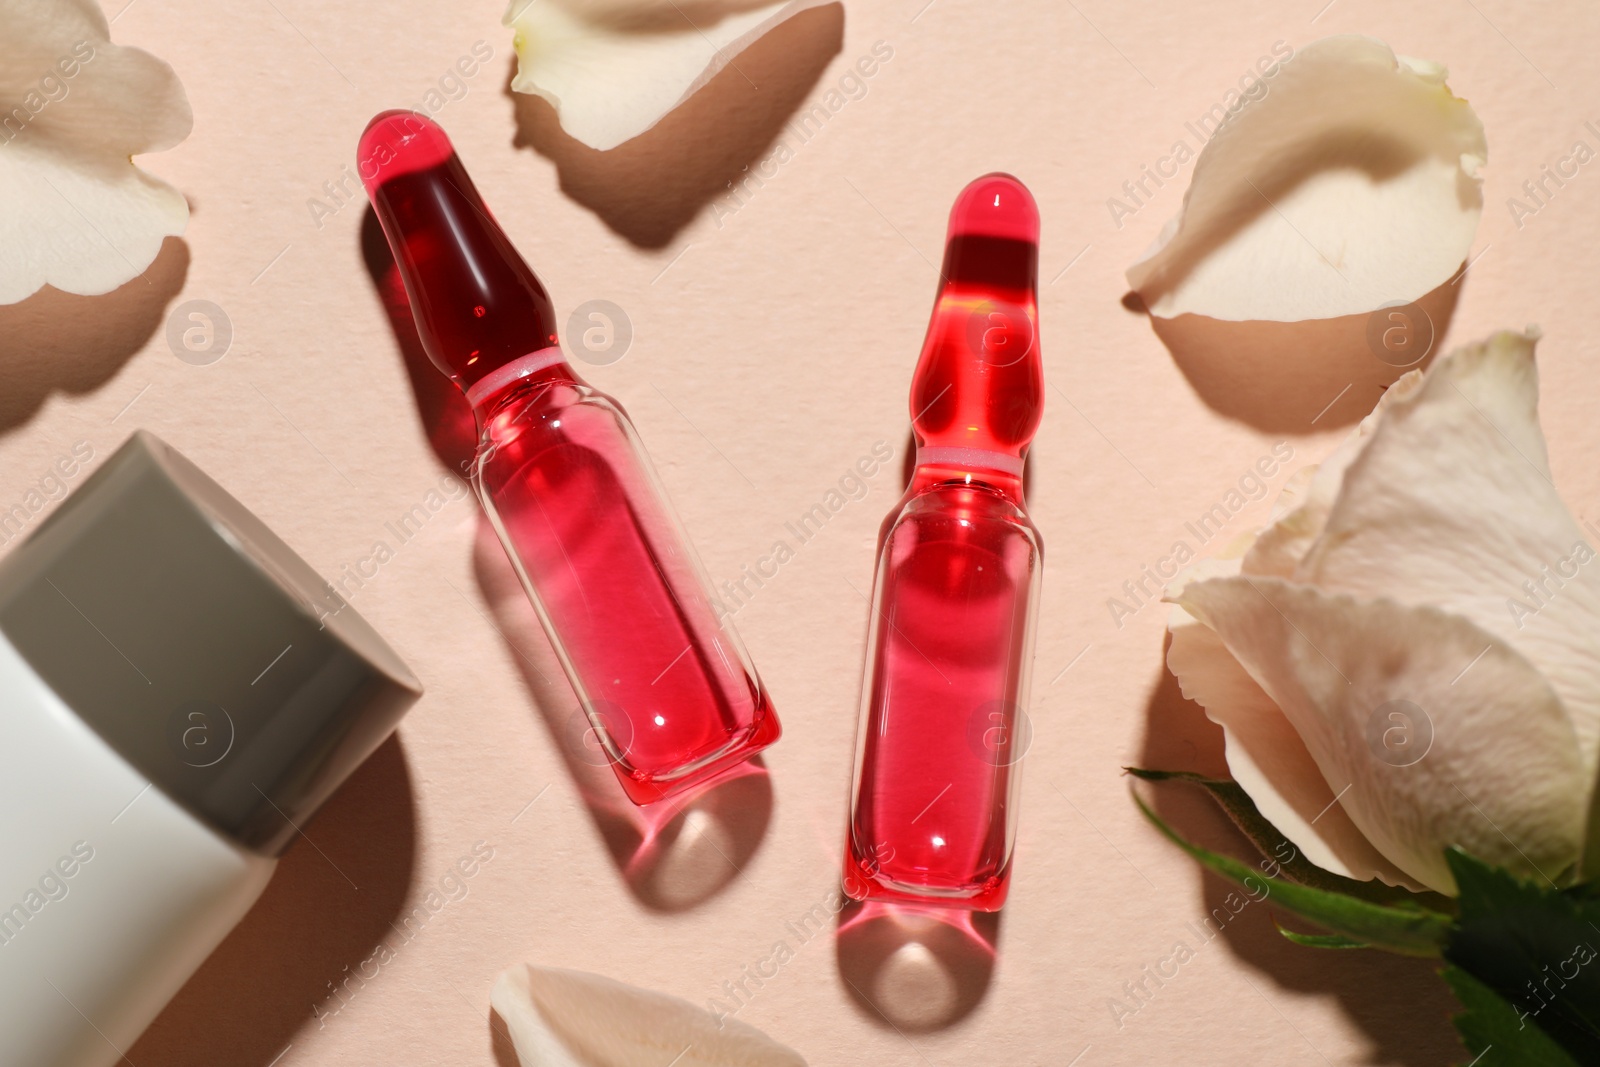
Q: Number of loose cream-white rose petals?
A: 4